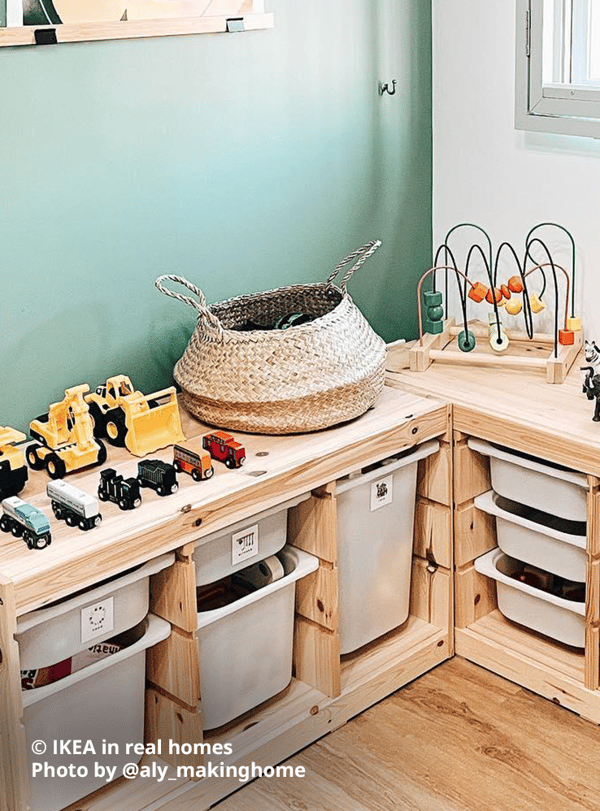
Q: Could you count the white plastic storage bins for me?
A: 8